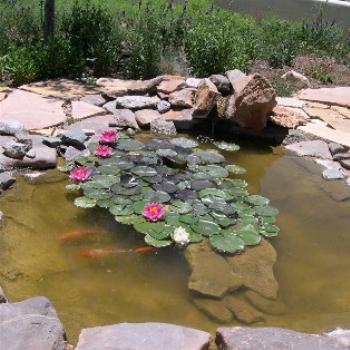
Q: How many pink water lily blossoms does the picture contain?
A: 4